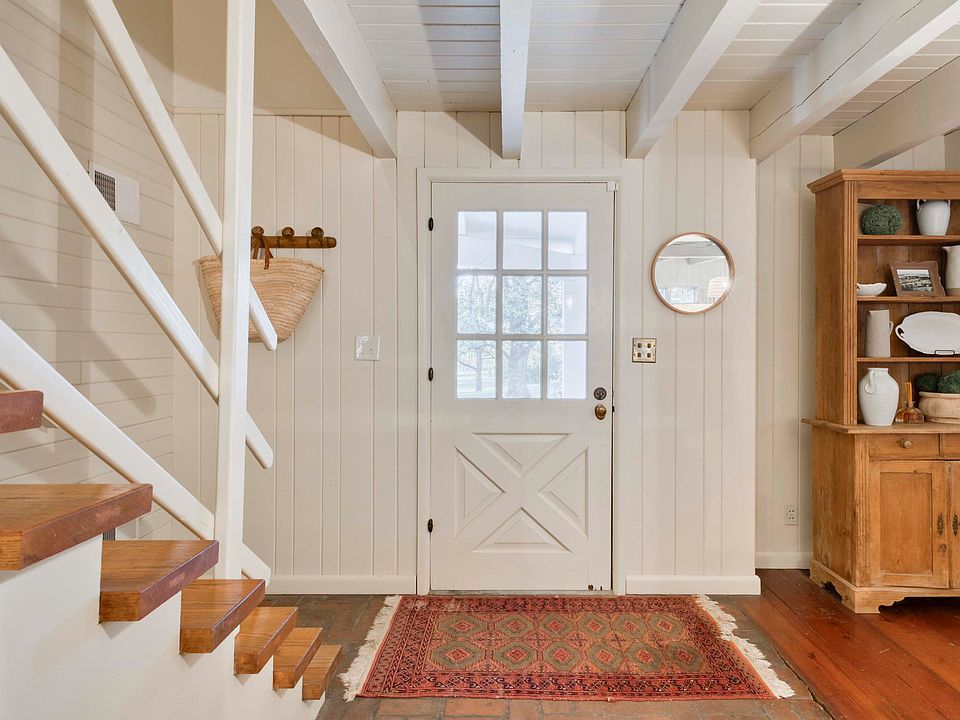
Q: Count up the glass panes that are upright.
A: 9